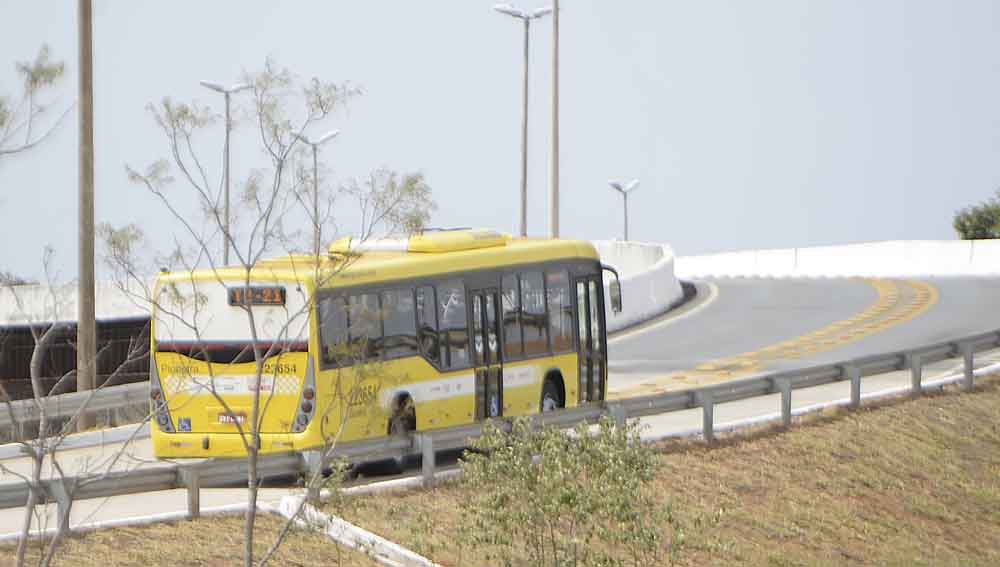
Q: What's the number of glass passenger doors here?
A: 2